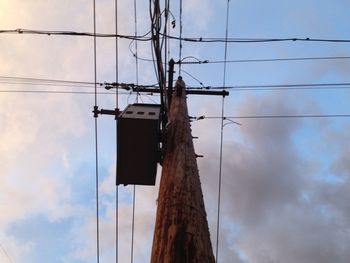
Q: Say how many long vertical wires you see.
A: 4